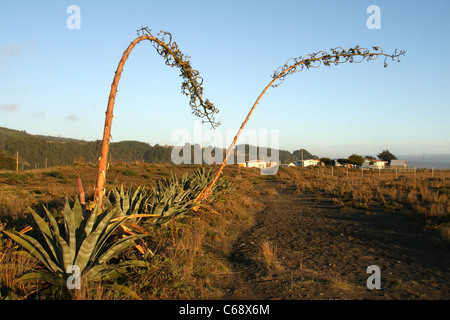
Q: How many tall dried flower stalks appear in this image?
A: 2